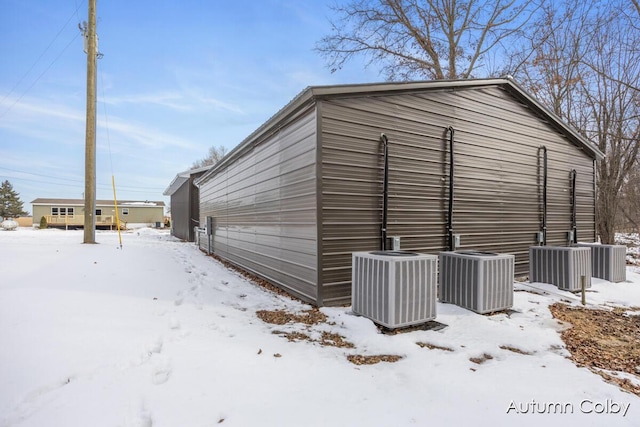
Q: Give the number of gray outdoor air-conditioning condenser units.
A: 4